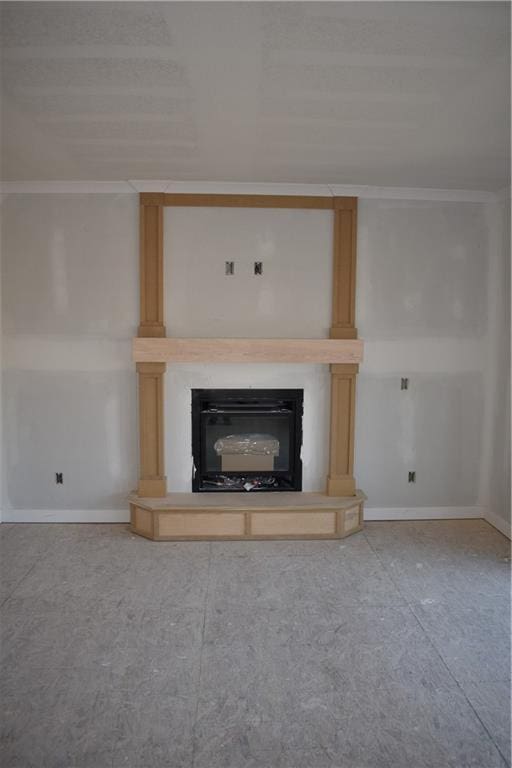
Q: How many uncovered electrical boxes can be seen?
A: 5